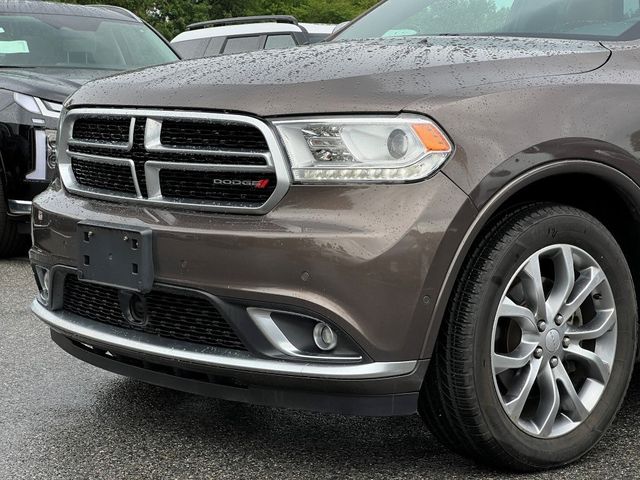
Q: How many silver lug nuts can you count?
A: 5